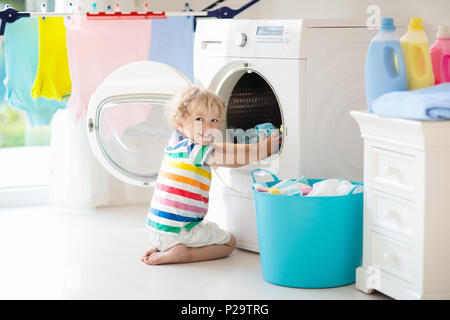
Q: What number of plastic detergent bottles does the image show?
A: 3